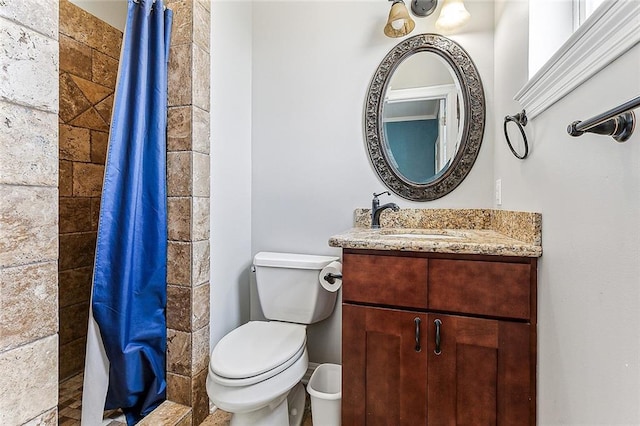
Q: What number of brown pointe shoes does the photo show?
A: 0